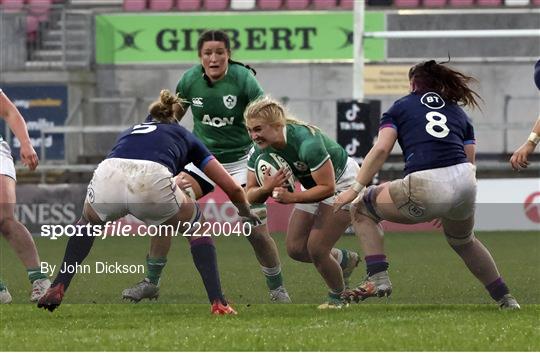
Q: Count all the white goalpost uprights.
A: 1